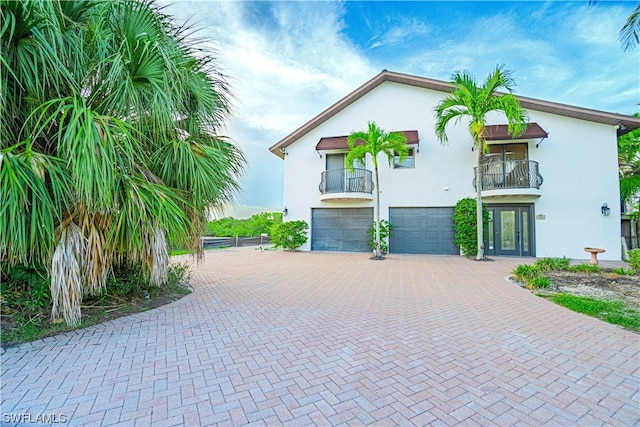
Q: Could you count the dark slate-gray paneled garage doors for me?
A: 2